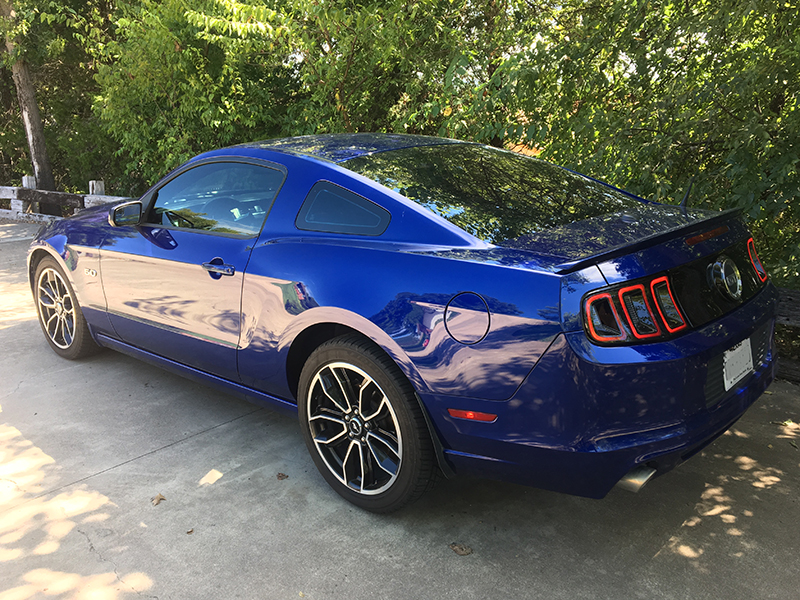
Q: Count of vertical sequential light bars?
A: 4